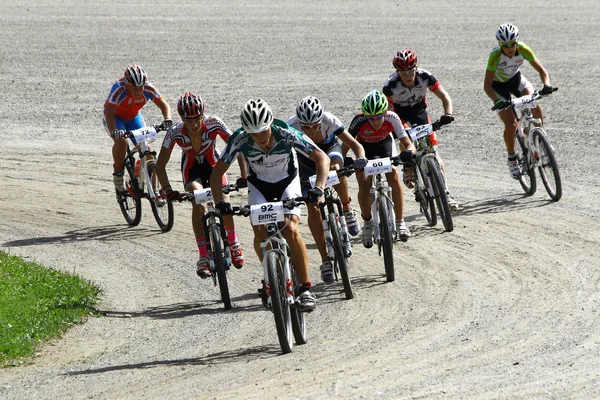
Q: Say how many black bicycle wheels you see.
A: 11